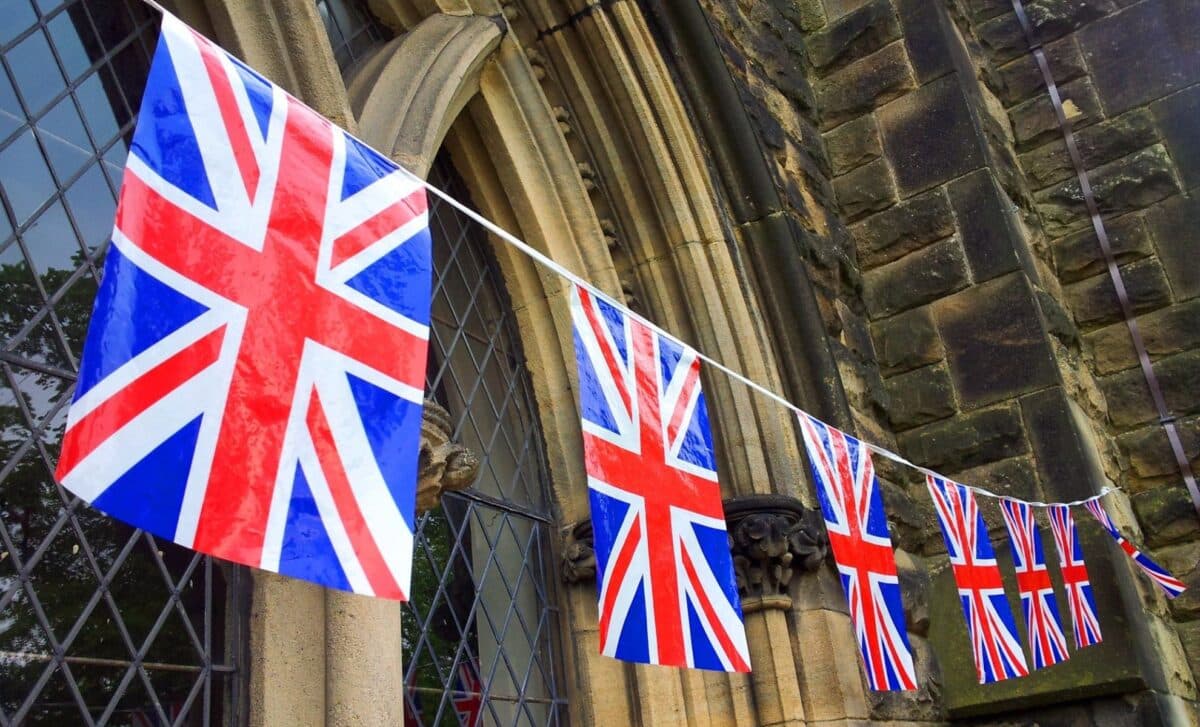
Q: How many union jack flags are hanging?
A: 7